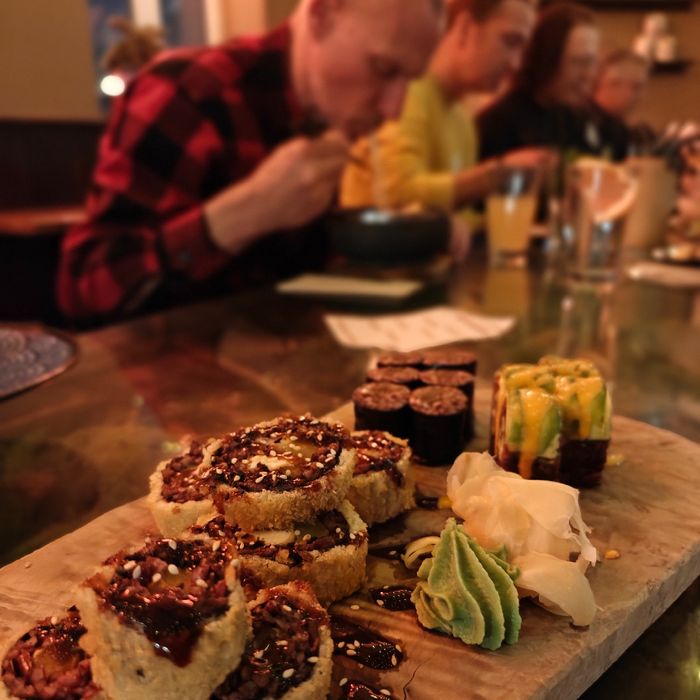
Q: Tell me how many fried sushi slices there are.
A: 7